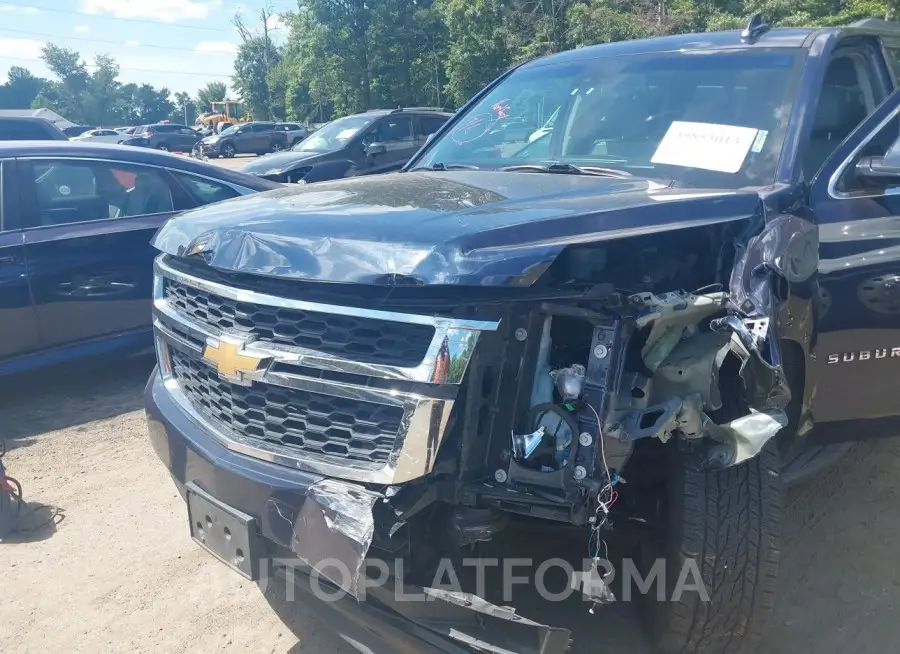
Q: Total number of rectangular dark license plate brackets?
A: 1